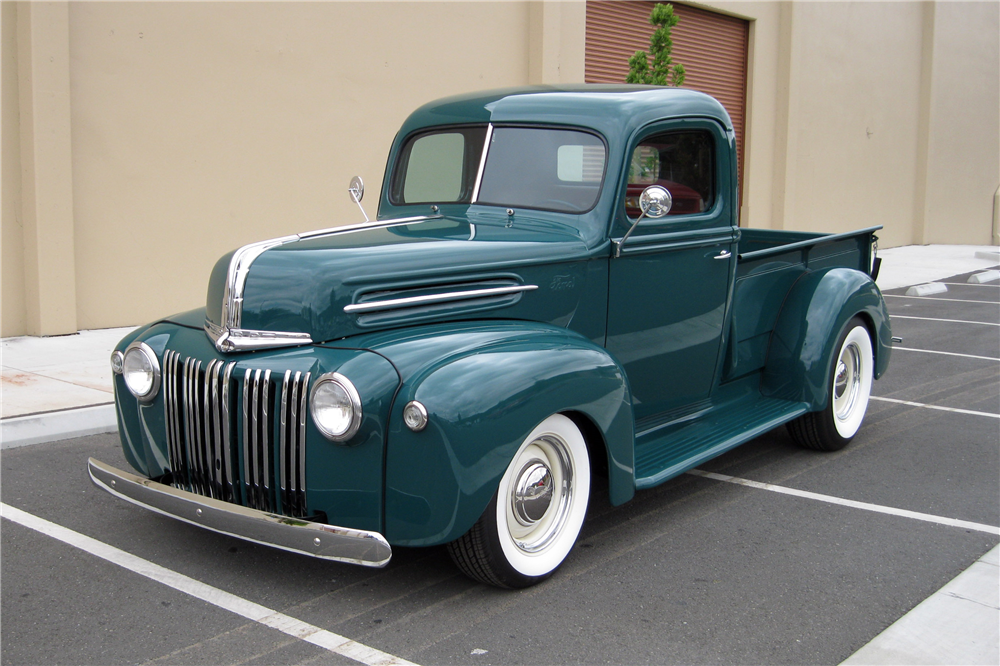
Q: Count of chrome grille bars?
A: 15